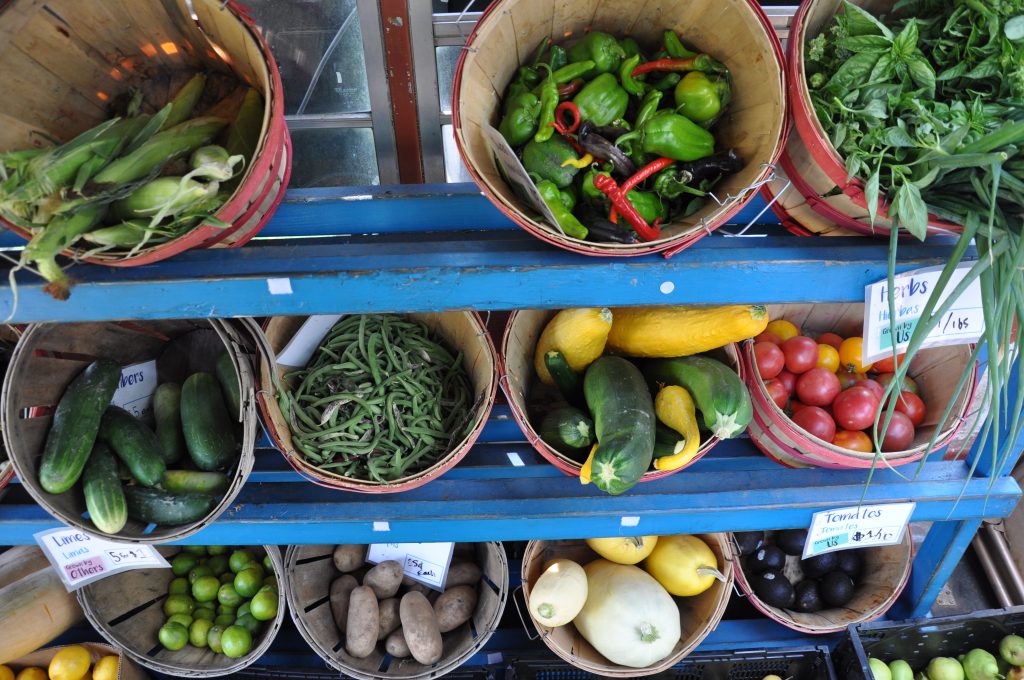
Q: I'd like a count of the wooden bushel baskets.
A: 11